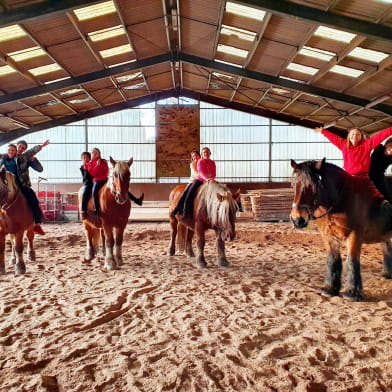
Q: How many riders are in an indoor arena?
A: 8